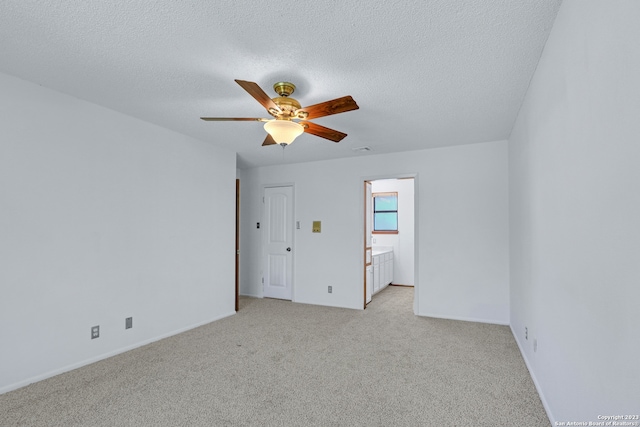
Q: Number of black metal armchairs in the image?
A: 0